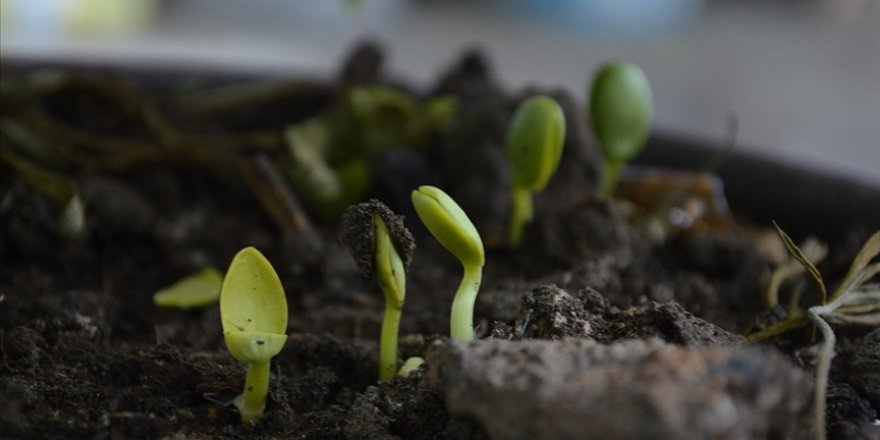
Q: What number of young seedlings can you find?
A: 5